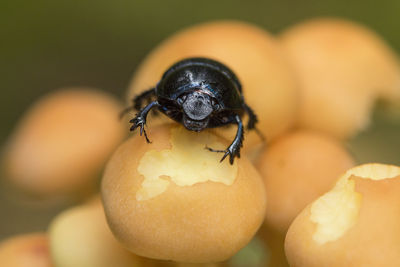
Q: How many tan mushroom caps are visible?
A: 8